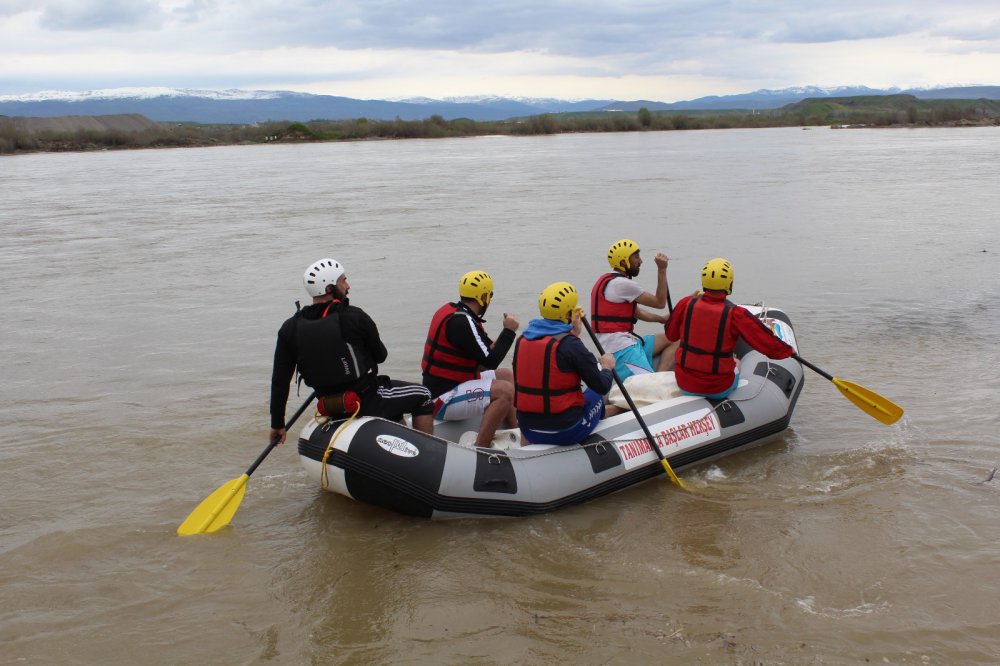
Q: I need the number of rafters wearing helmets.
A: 5